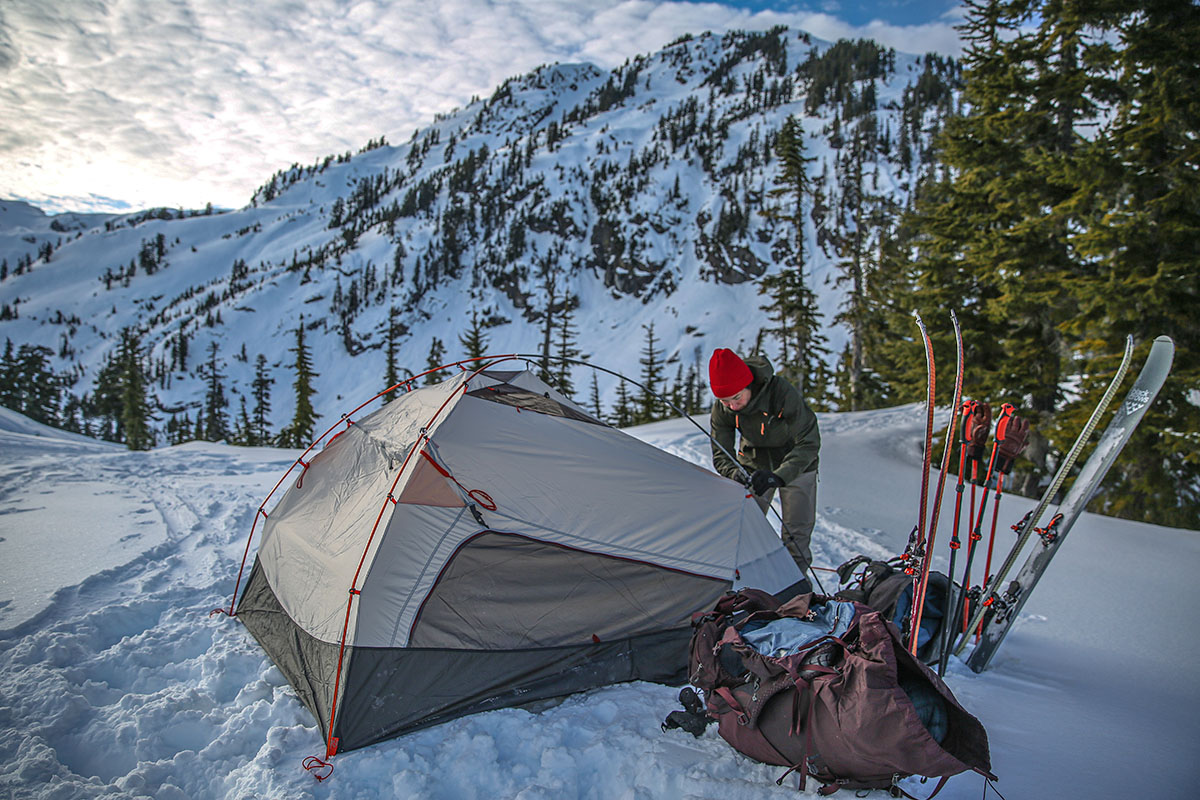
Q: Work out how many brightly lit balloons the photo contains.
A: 0